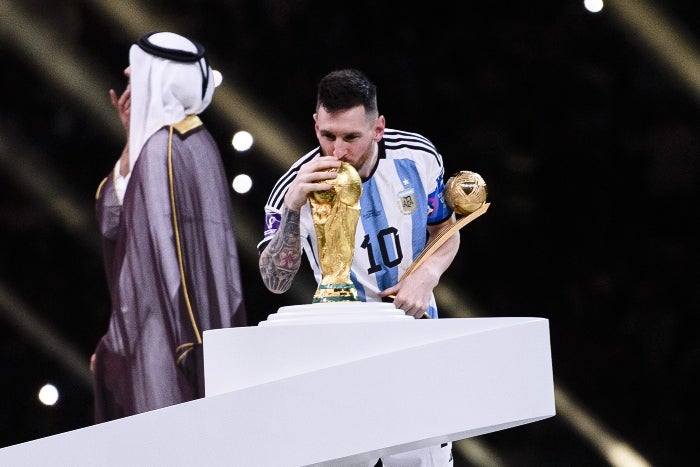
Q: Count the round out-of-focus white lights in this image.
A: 5